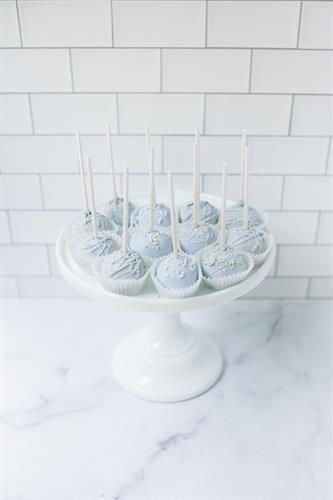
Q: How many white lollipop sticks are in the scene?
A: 12